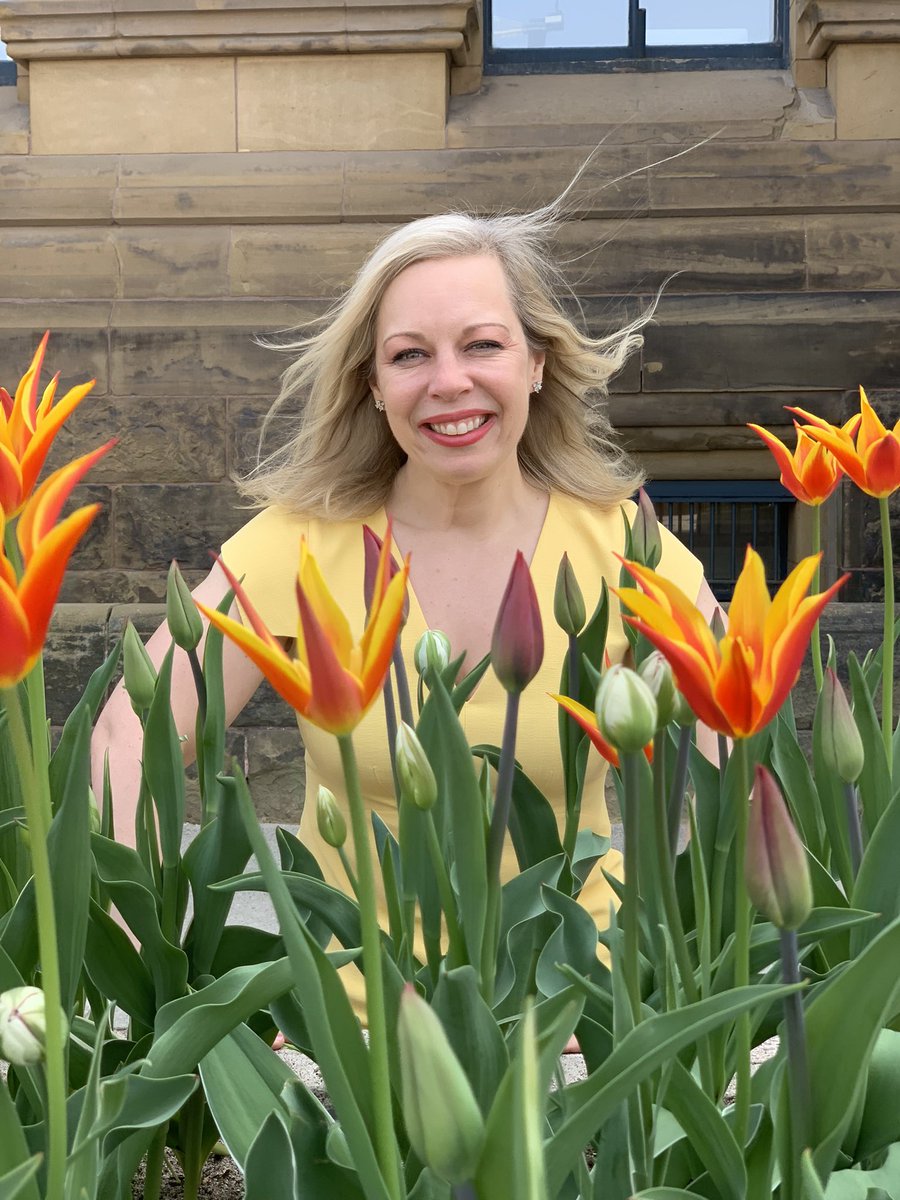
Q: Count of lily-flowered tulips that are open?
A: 7